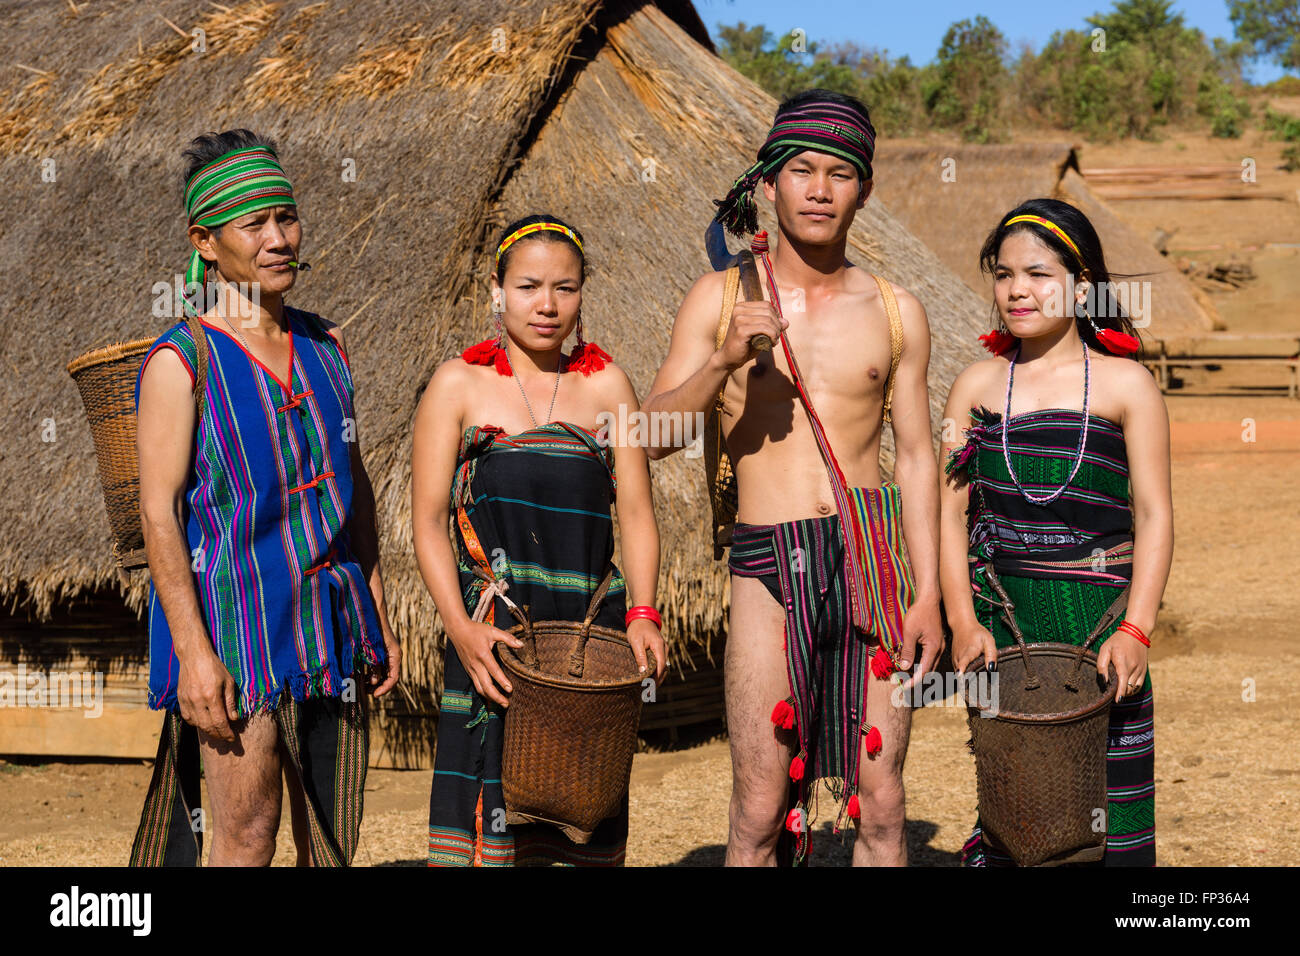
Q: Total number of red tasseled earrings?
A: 4